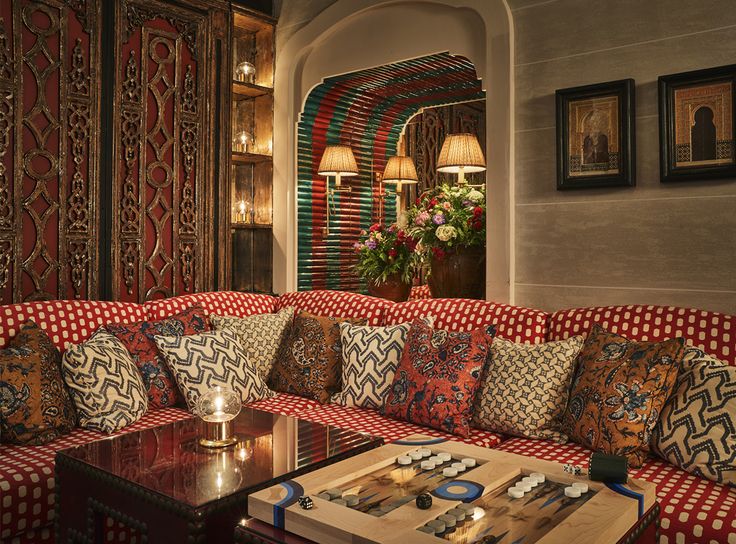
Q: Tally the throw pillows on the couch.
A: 11